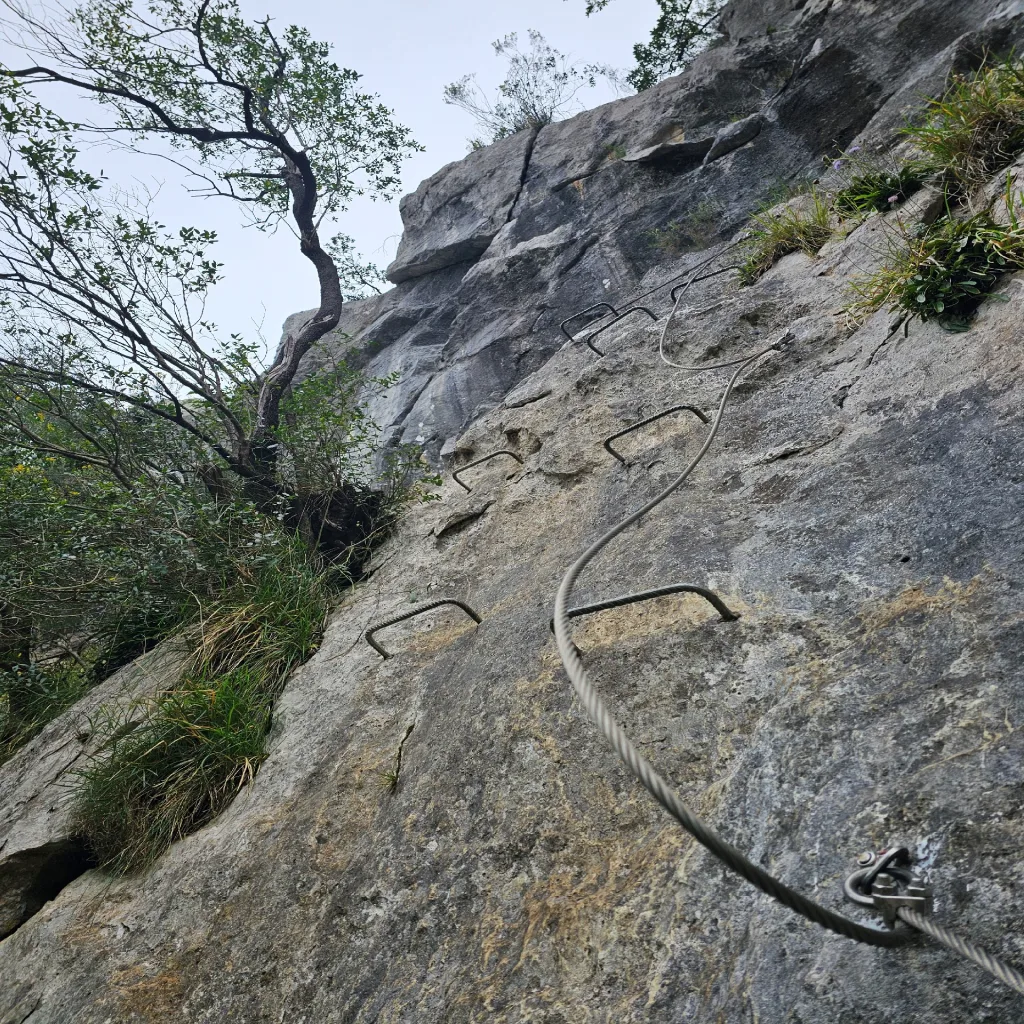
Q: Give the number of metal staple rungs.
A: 7